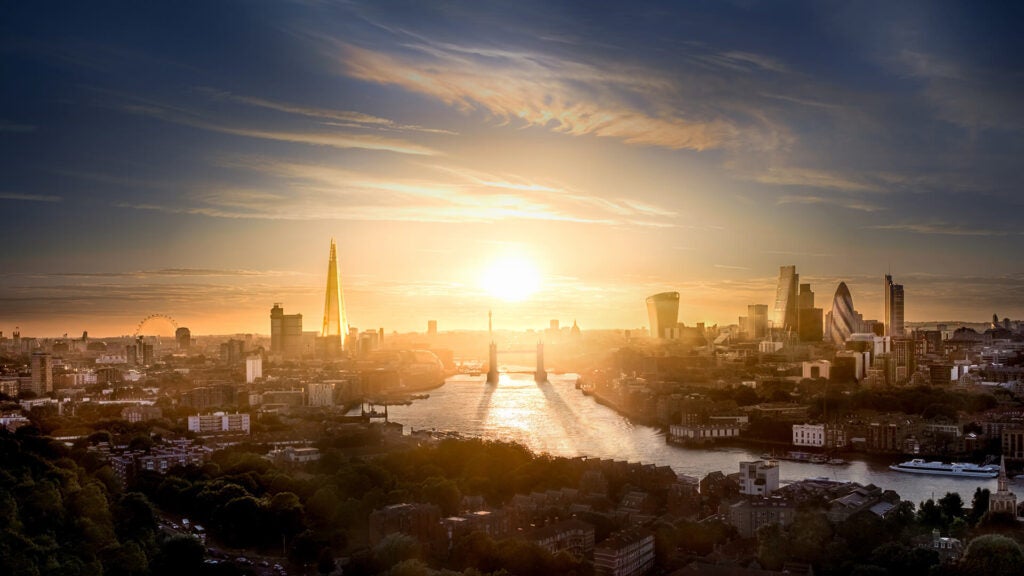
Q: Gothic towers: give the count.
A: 2